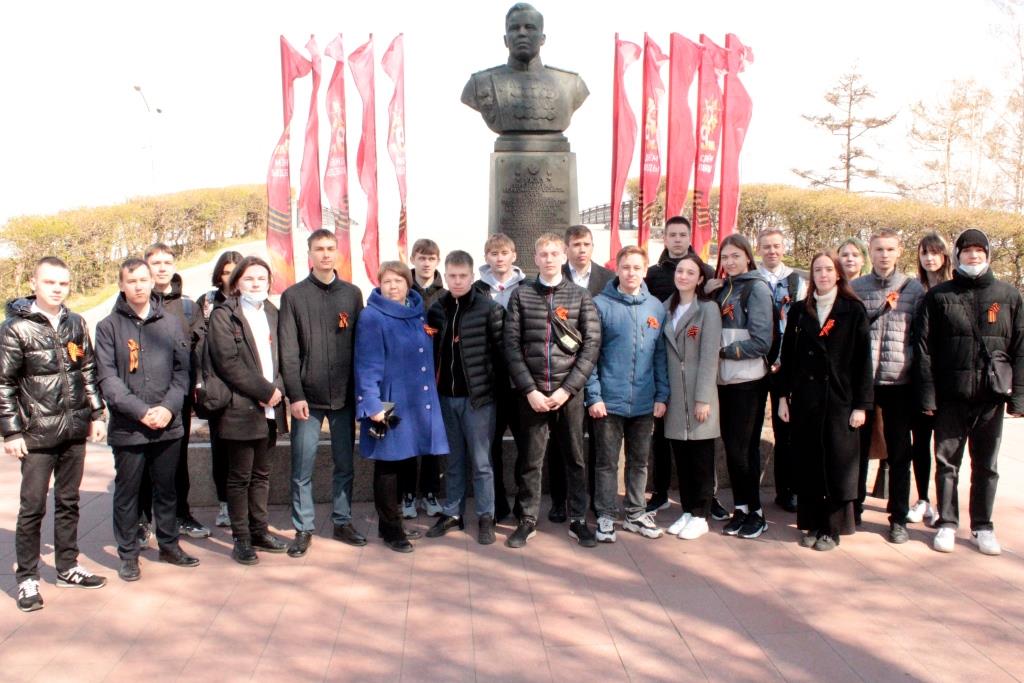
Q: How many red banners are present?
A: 10